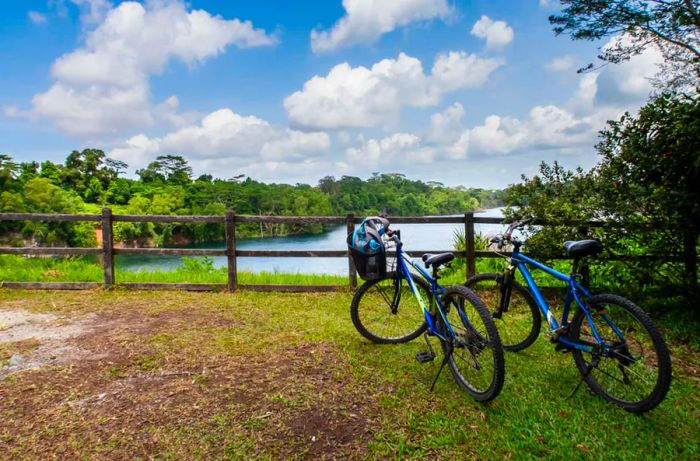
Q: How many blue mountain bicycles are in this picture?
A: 2